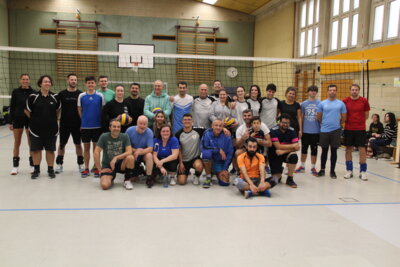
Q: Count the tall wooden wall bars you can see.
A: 2